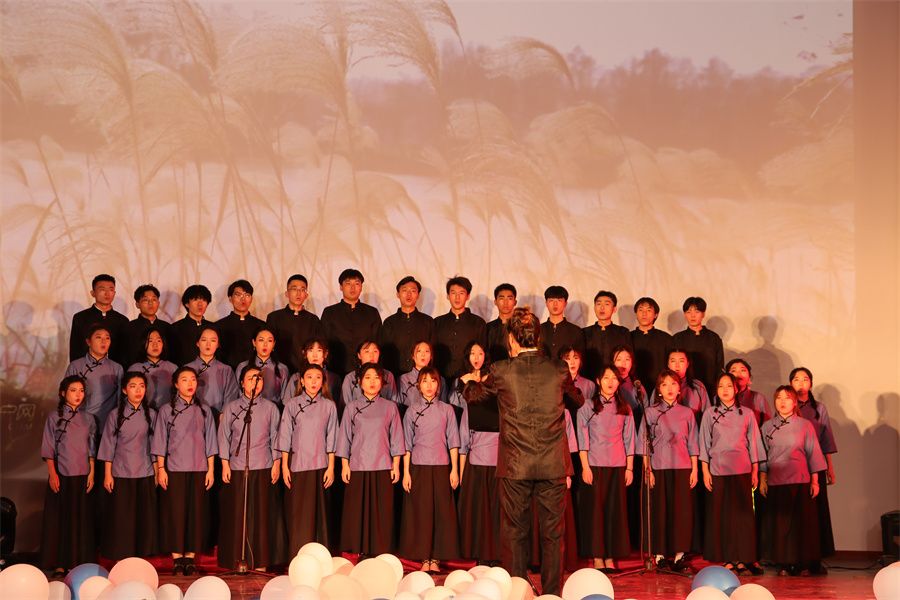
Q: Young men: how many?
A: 13